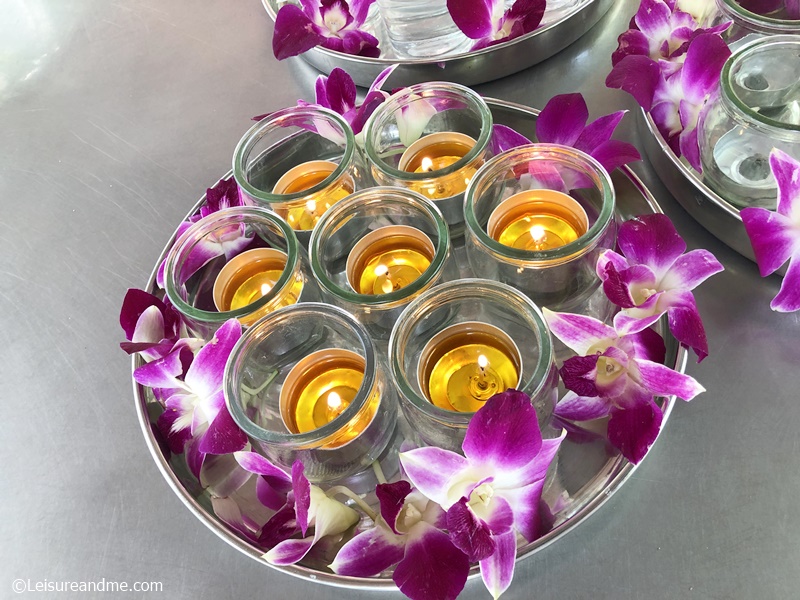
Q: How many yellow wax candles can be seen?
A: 7